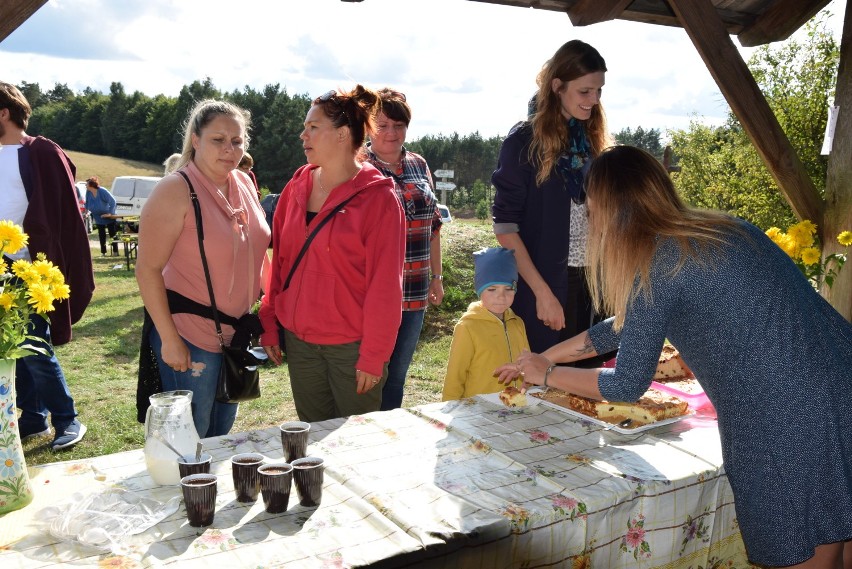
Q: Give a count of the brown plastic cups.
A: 6